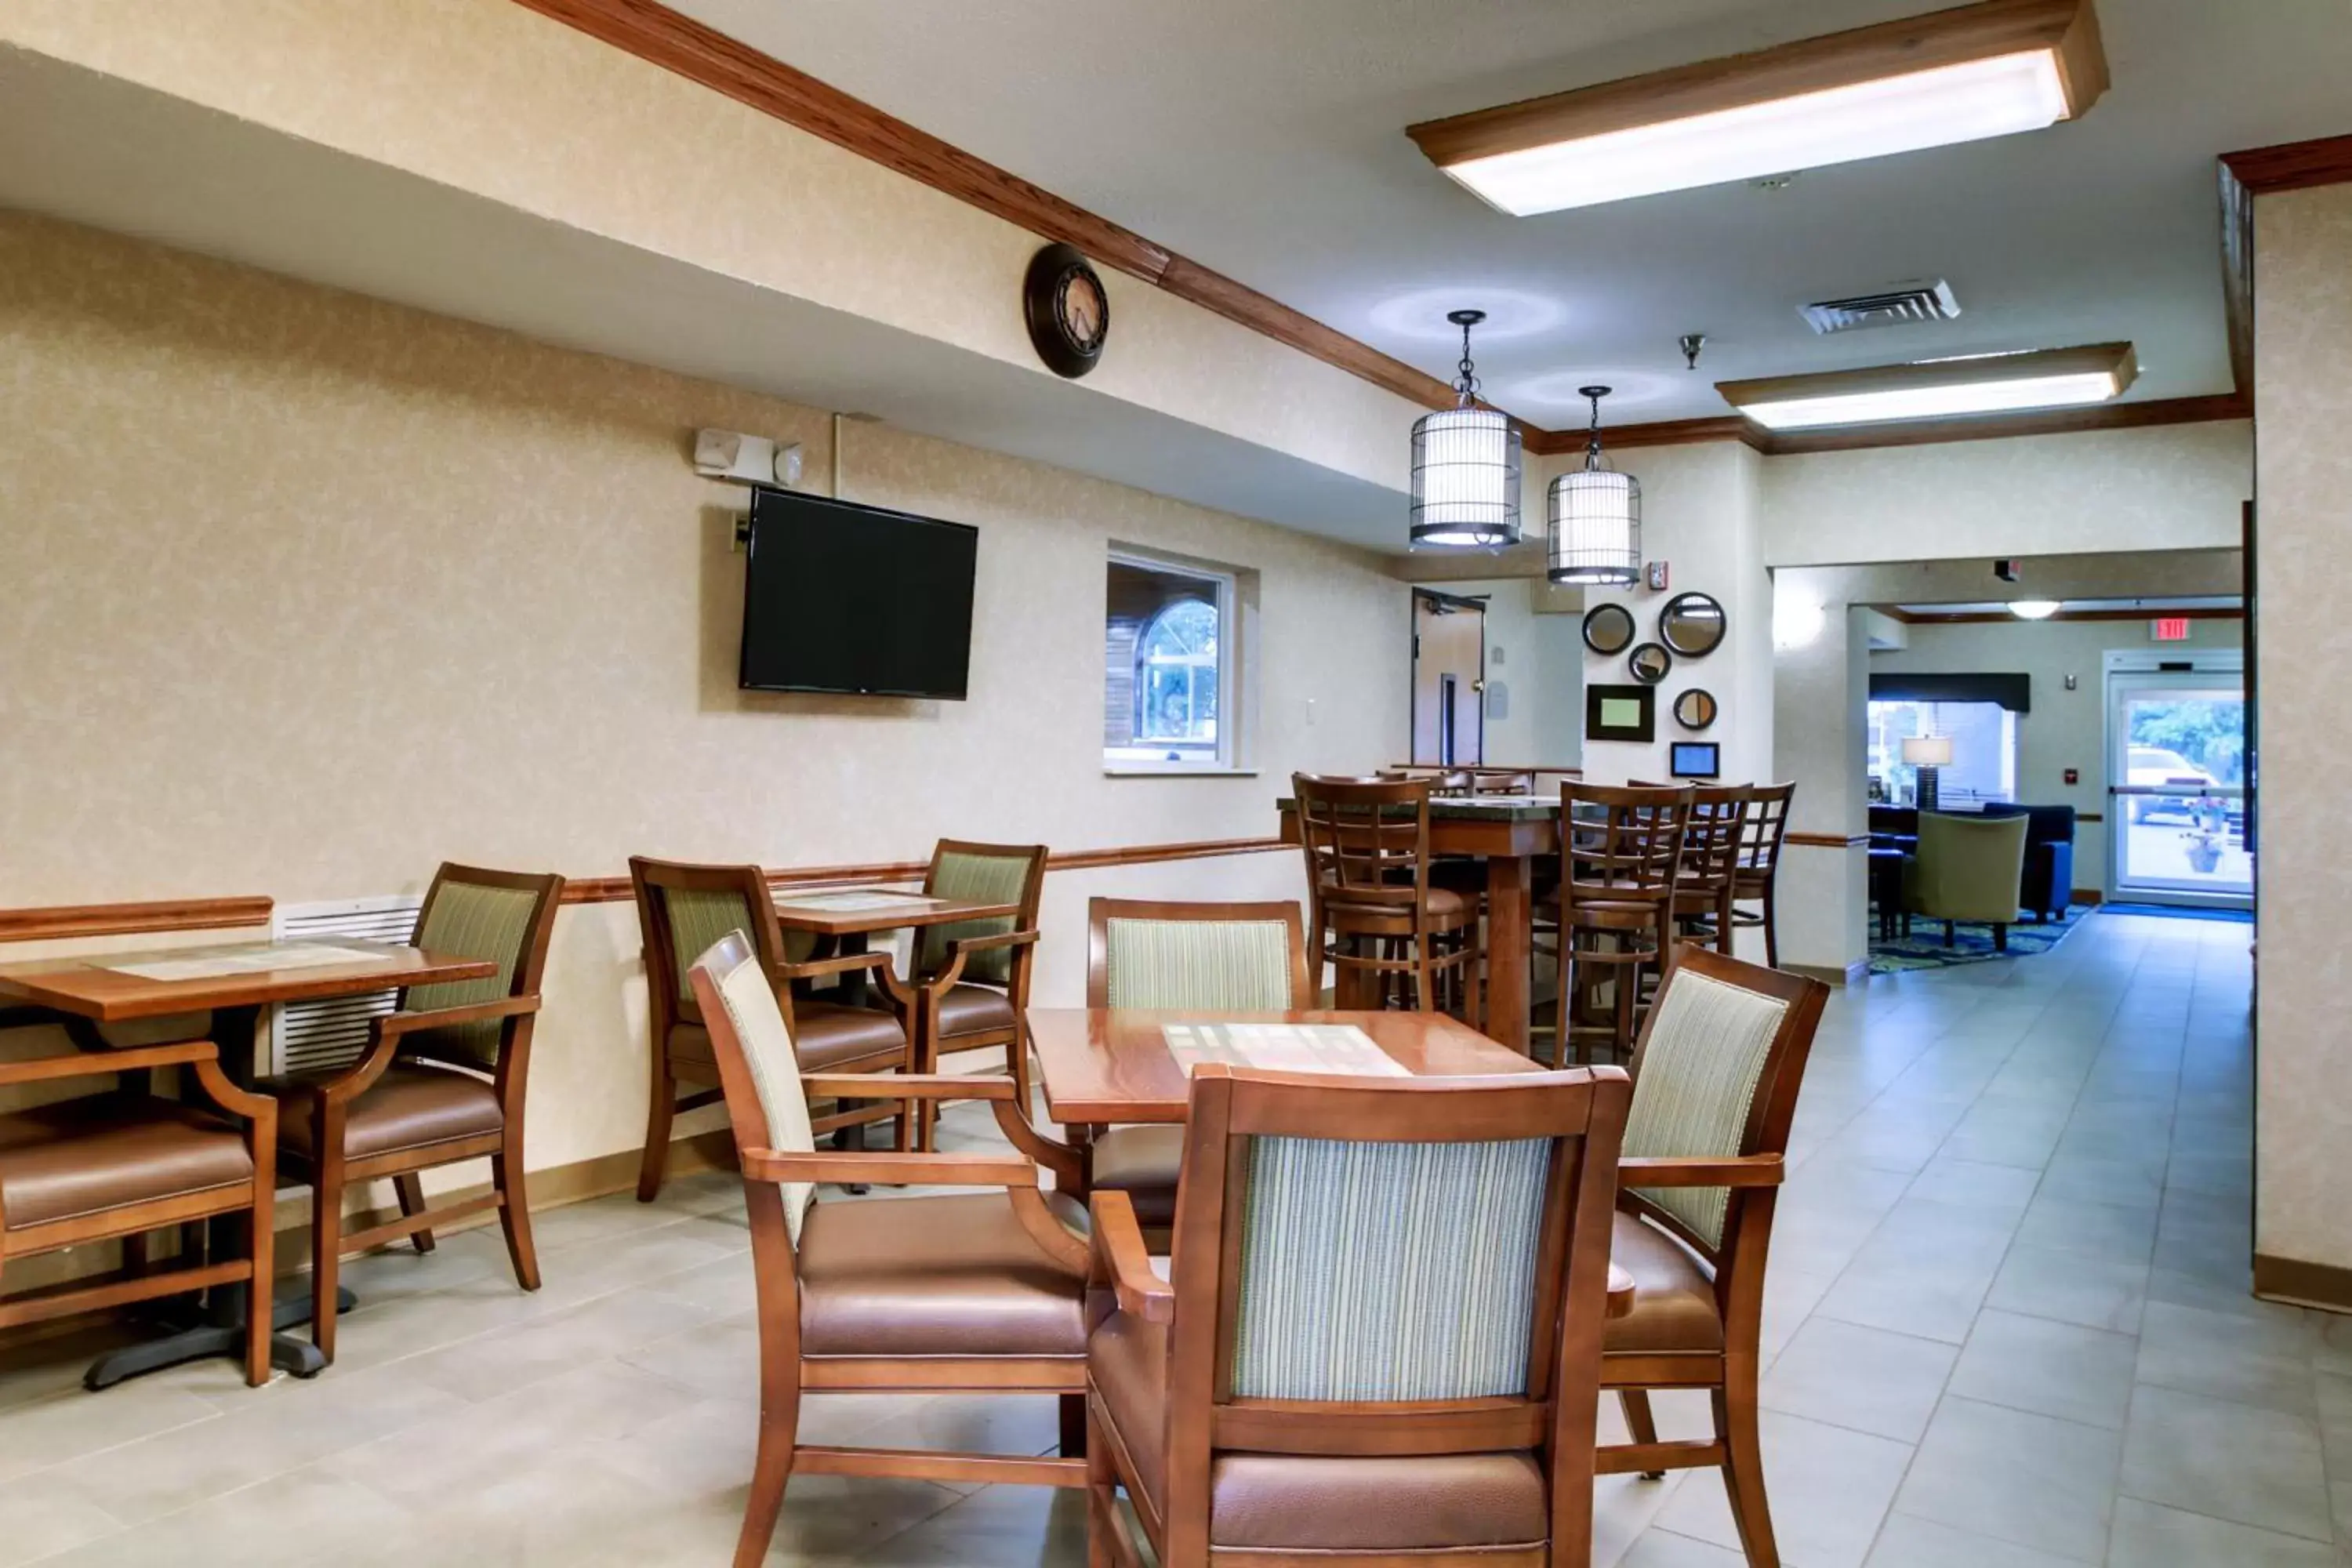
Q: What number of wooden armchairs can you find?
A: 8